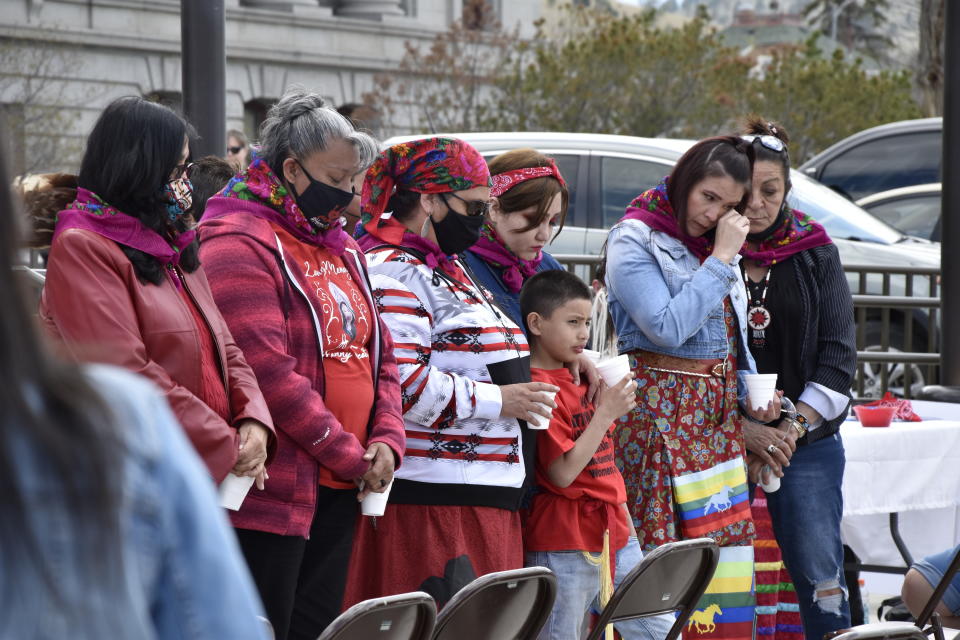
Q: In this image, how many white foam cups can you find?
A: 7